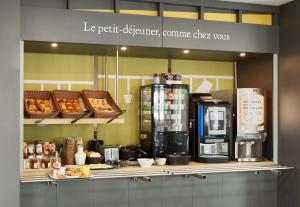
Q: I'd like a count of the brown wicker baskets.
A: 3